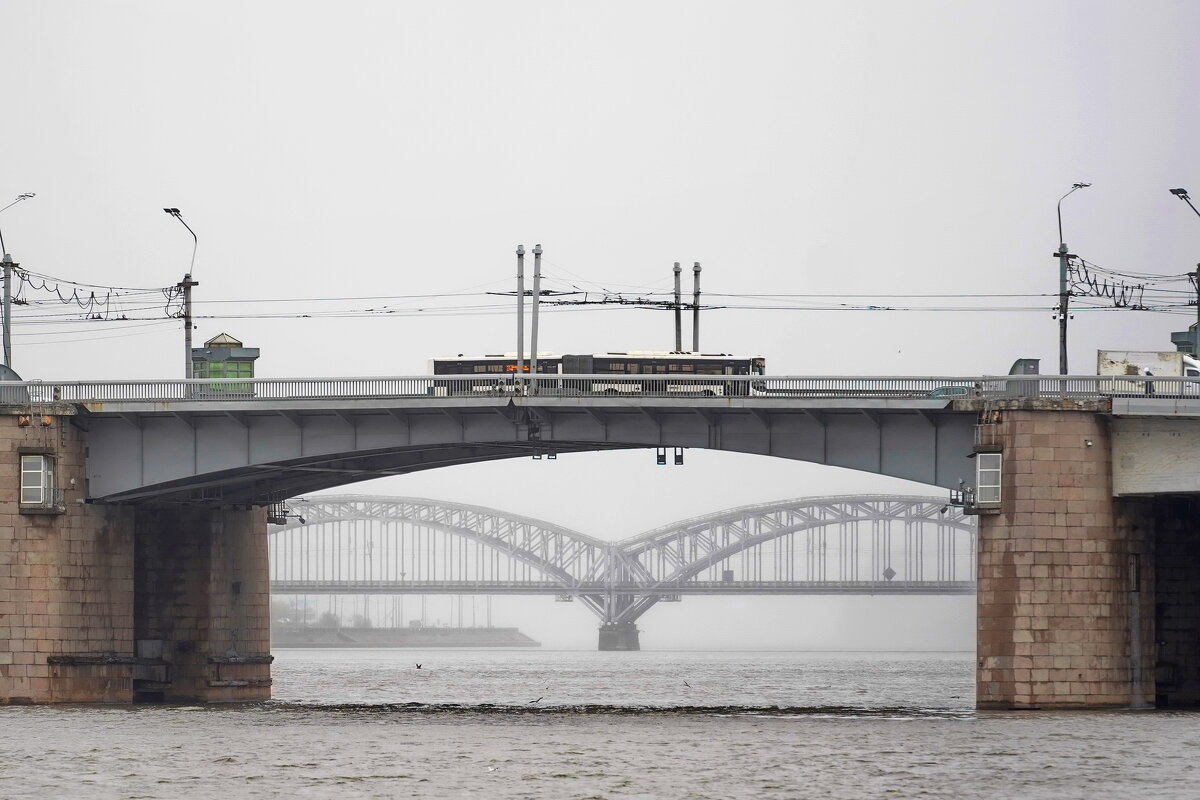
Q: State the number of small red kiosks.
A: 0